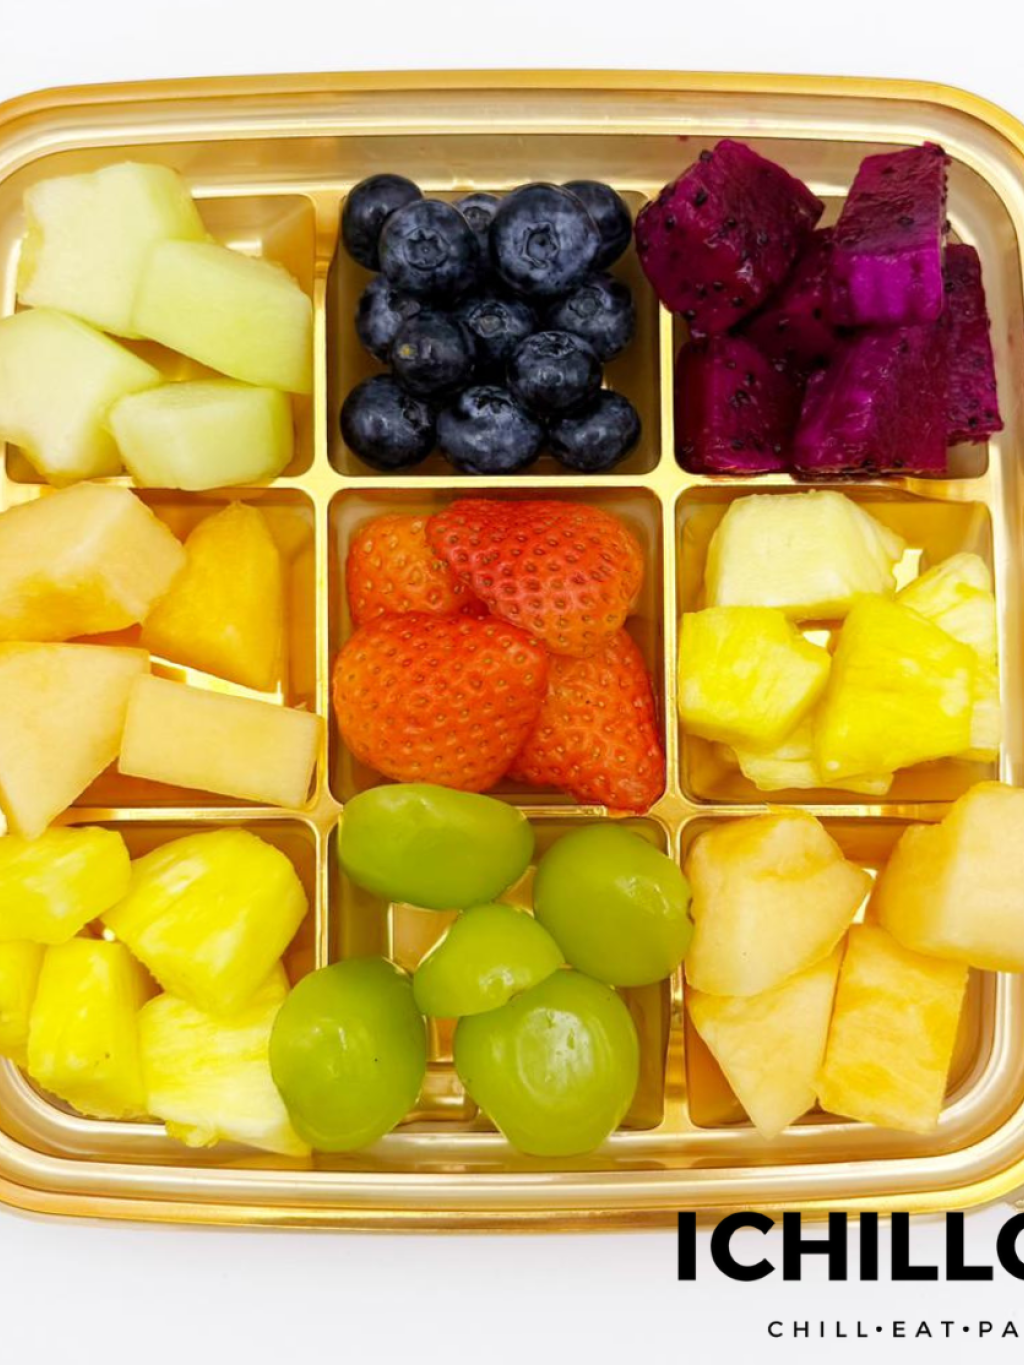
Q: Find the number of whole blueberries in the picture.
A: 13